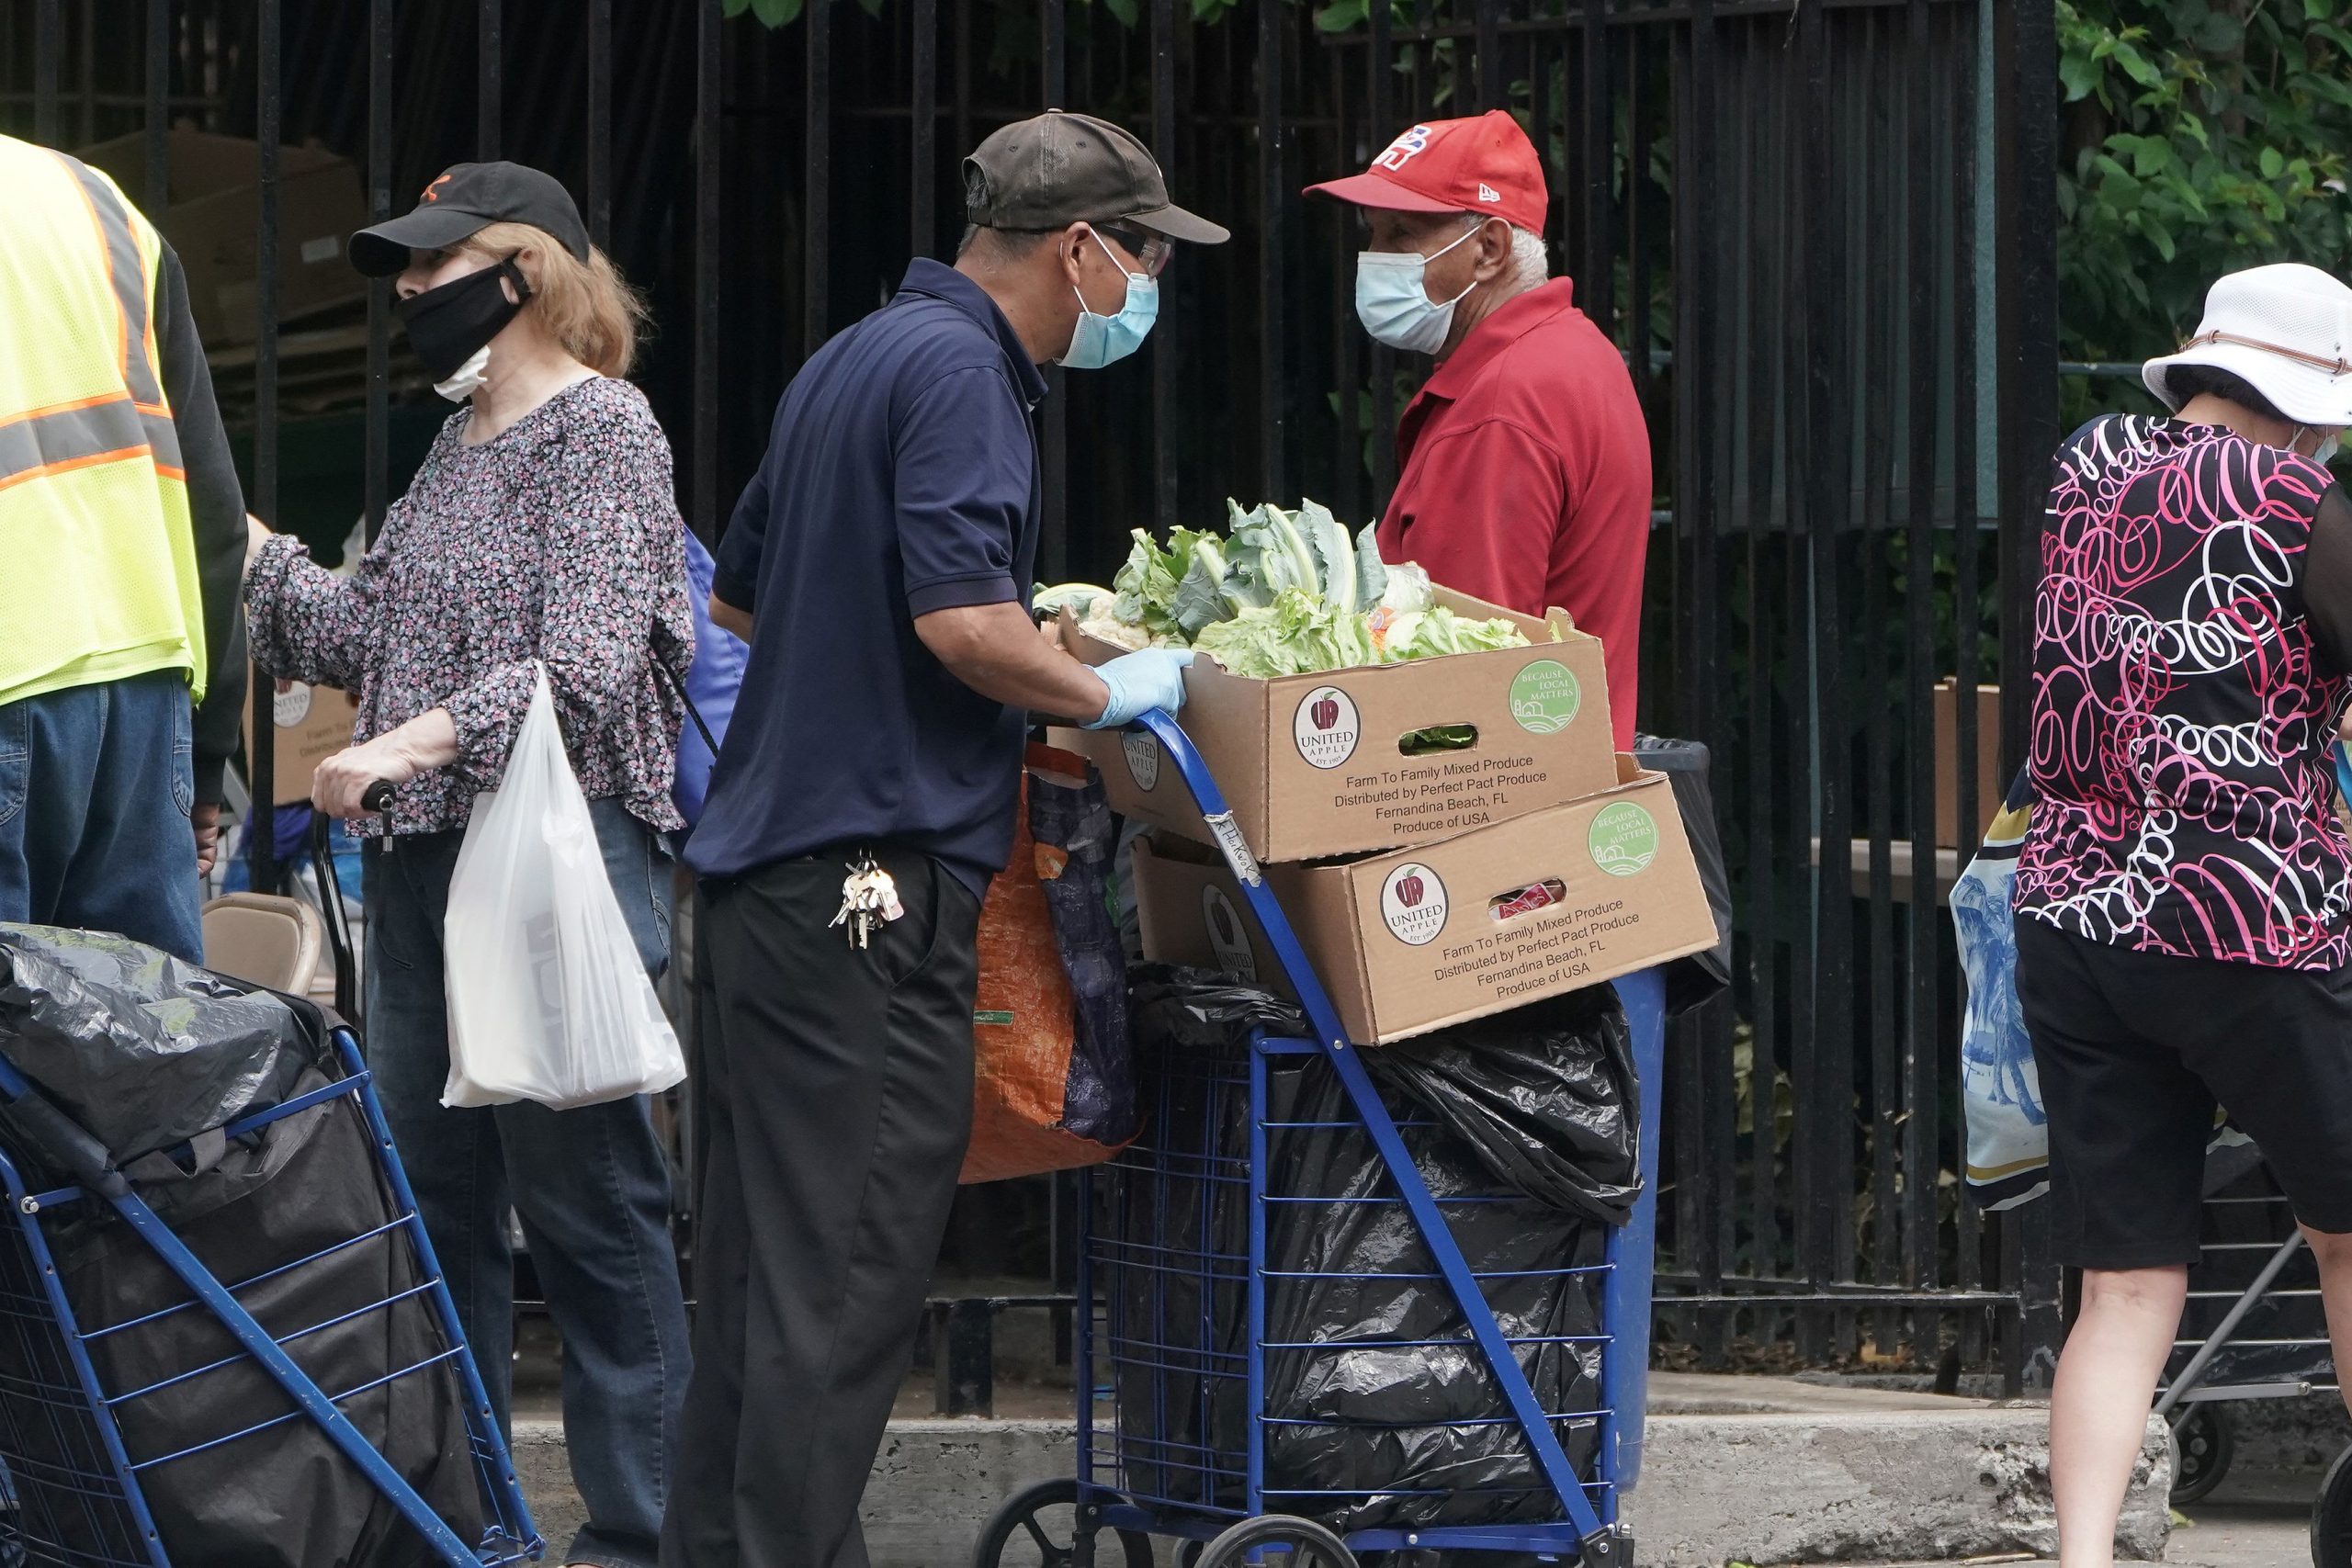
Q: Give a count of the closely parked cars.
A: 0